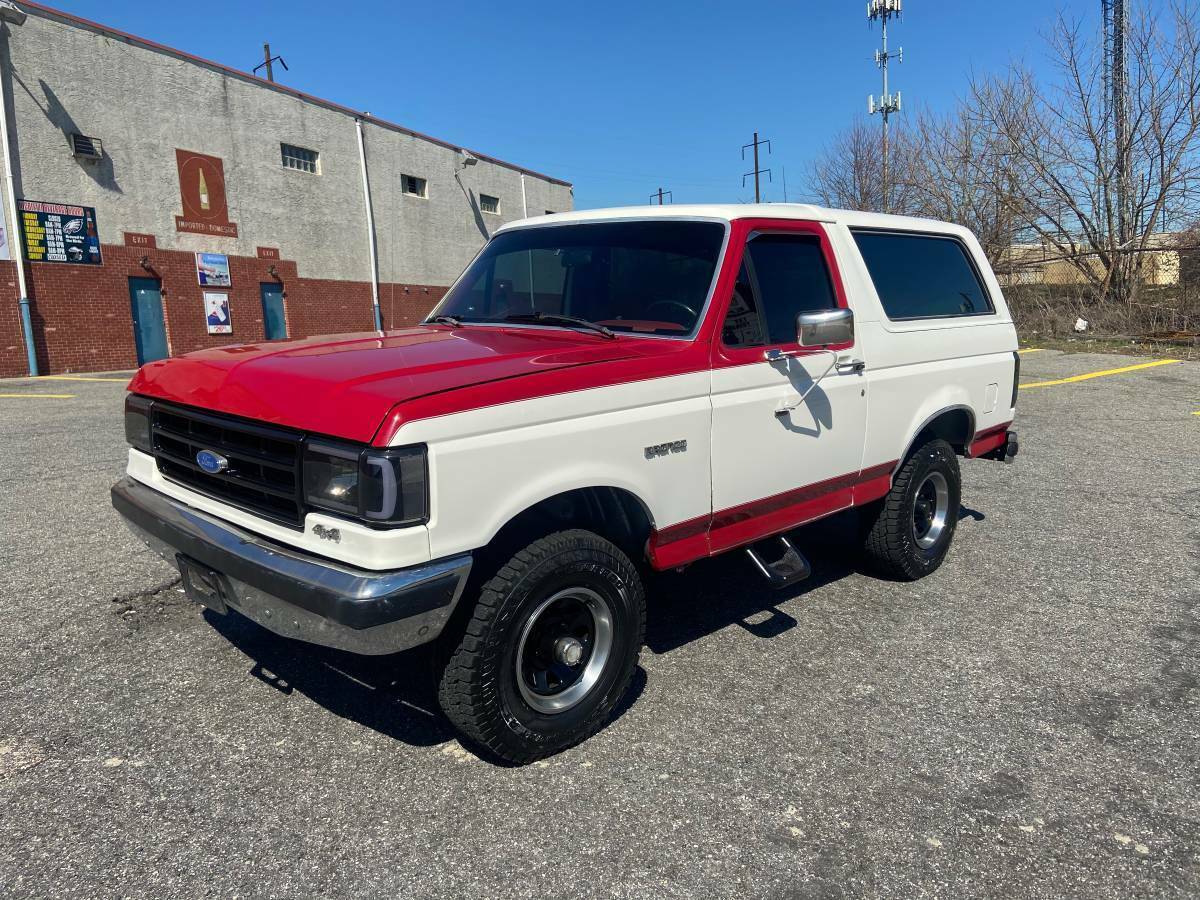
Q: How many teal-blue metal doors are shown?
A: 2